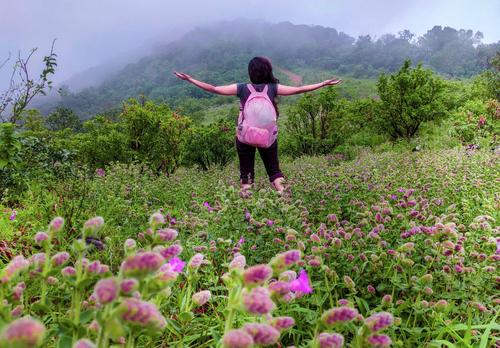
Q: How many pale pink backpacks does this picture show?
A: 1